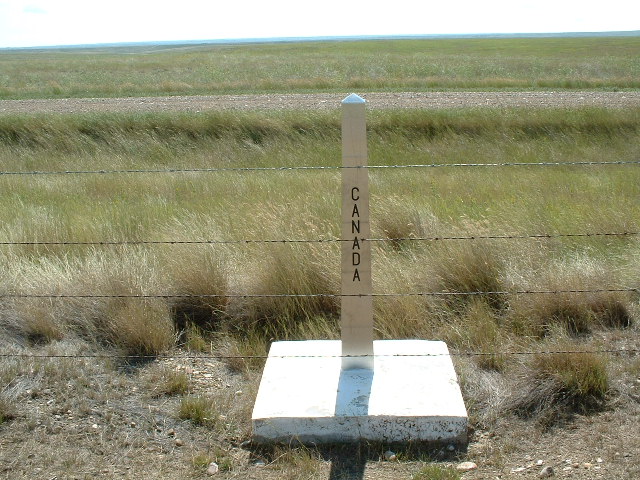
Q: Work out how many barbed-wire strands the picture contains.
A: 4